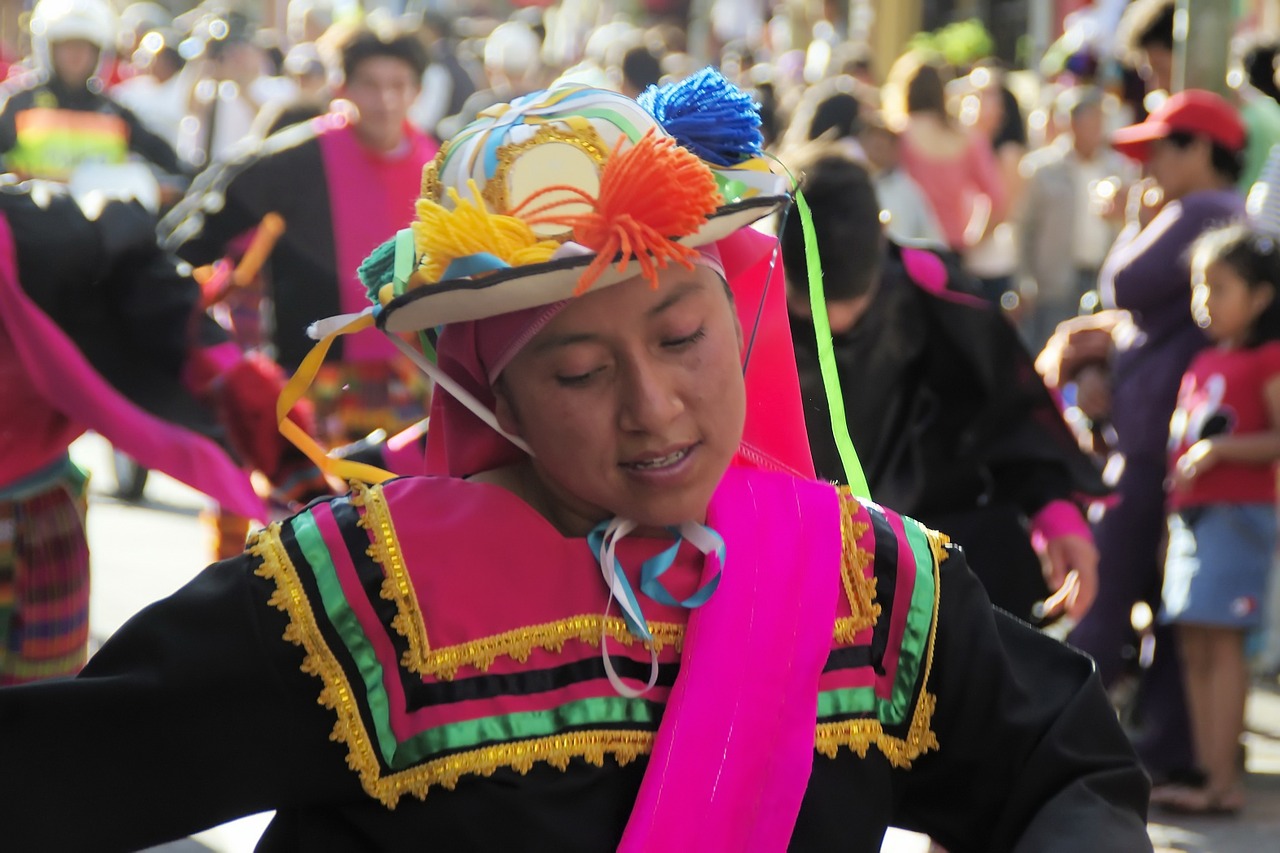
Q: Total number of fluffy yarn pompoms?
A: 4